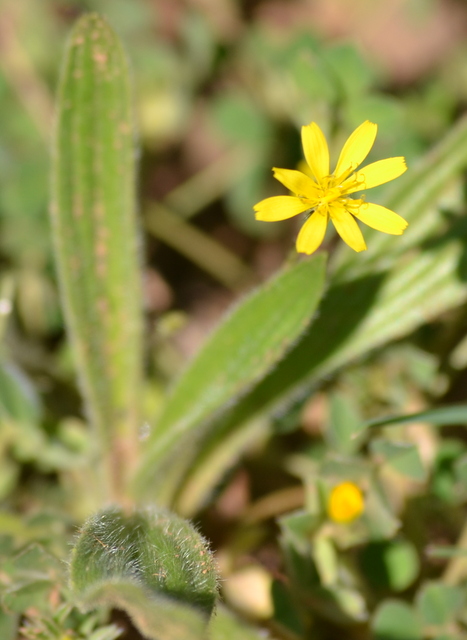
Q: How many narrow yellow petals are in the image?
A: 8